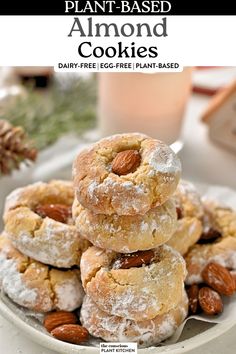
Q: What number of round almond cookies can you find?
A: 8